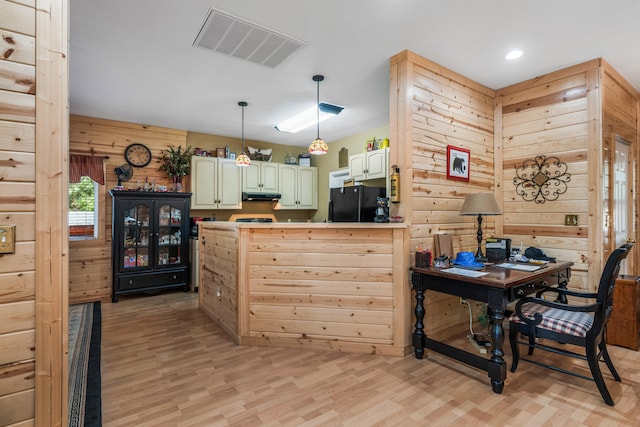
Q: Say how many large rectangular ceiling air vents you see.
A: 1